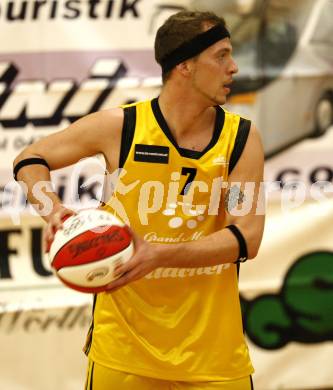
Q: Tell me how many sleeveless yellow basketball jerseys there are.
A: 1